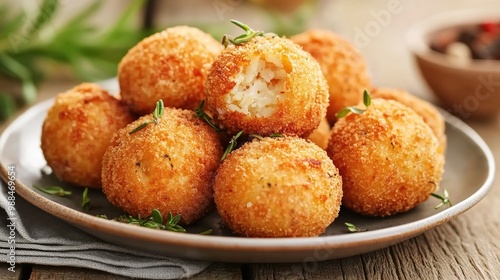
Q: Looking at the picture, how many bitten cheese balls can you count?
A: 1